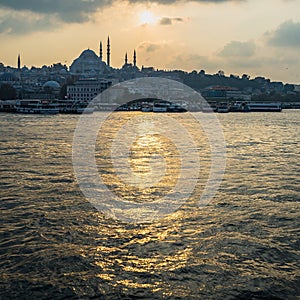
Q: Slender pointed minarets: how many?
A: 5